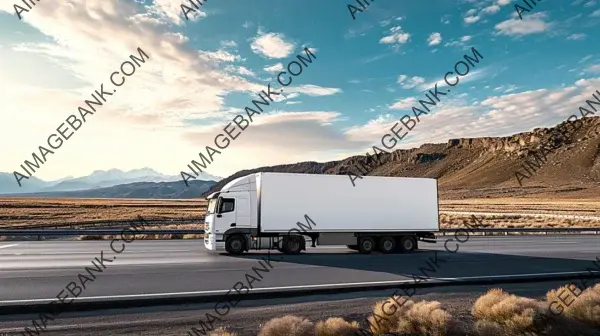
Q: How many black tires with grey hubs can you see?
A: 5